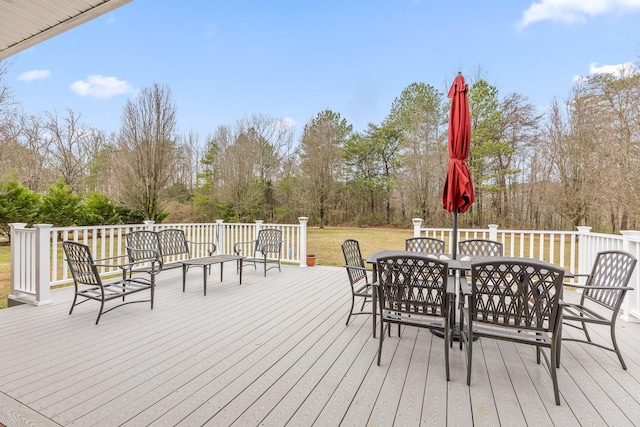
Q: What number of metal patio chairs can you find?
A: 8